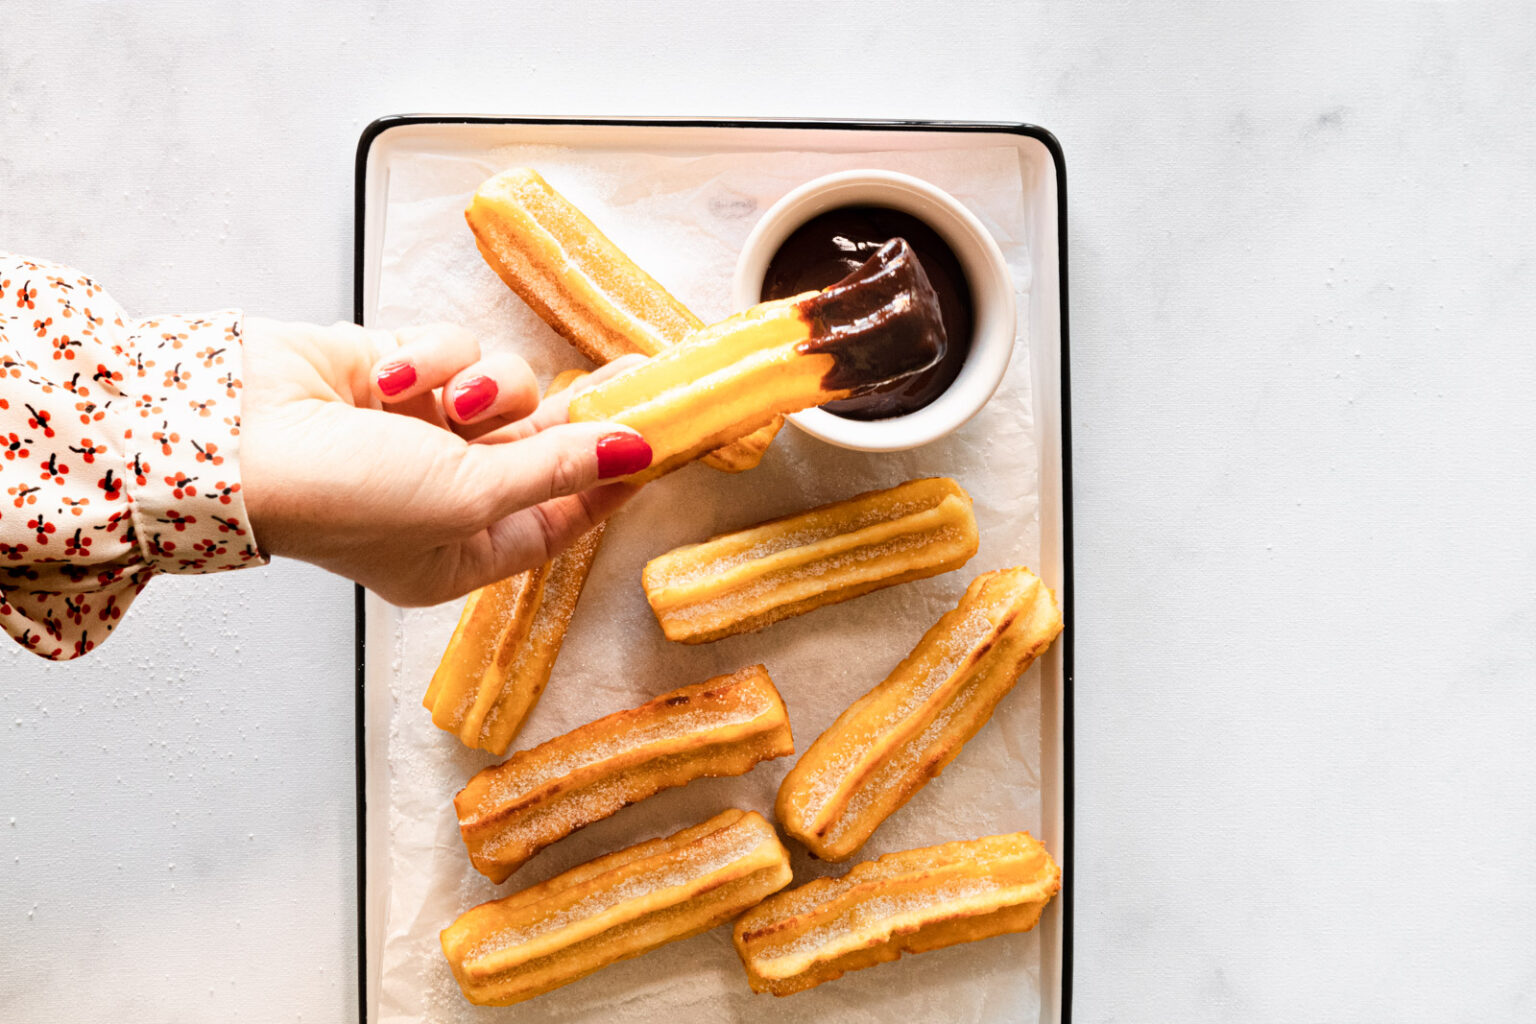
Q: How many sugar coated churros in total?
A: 7